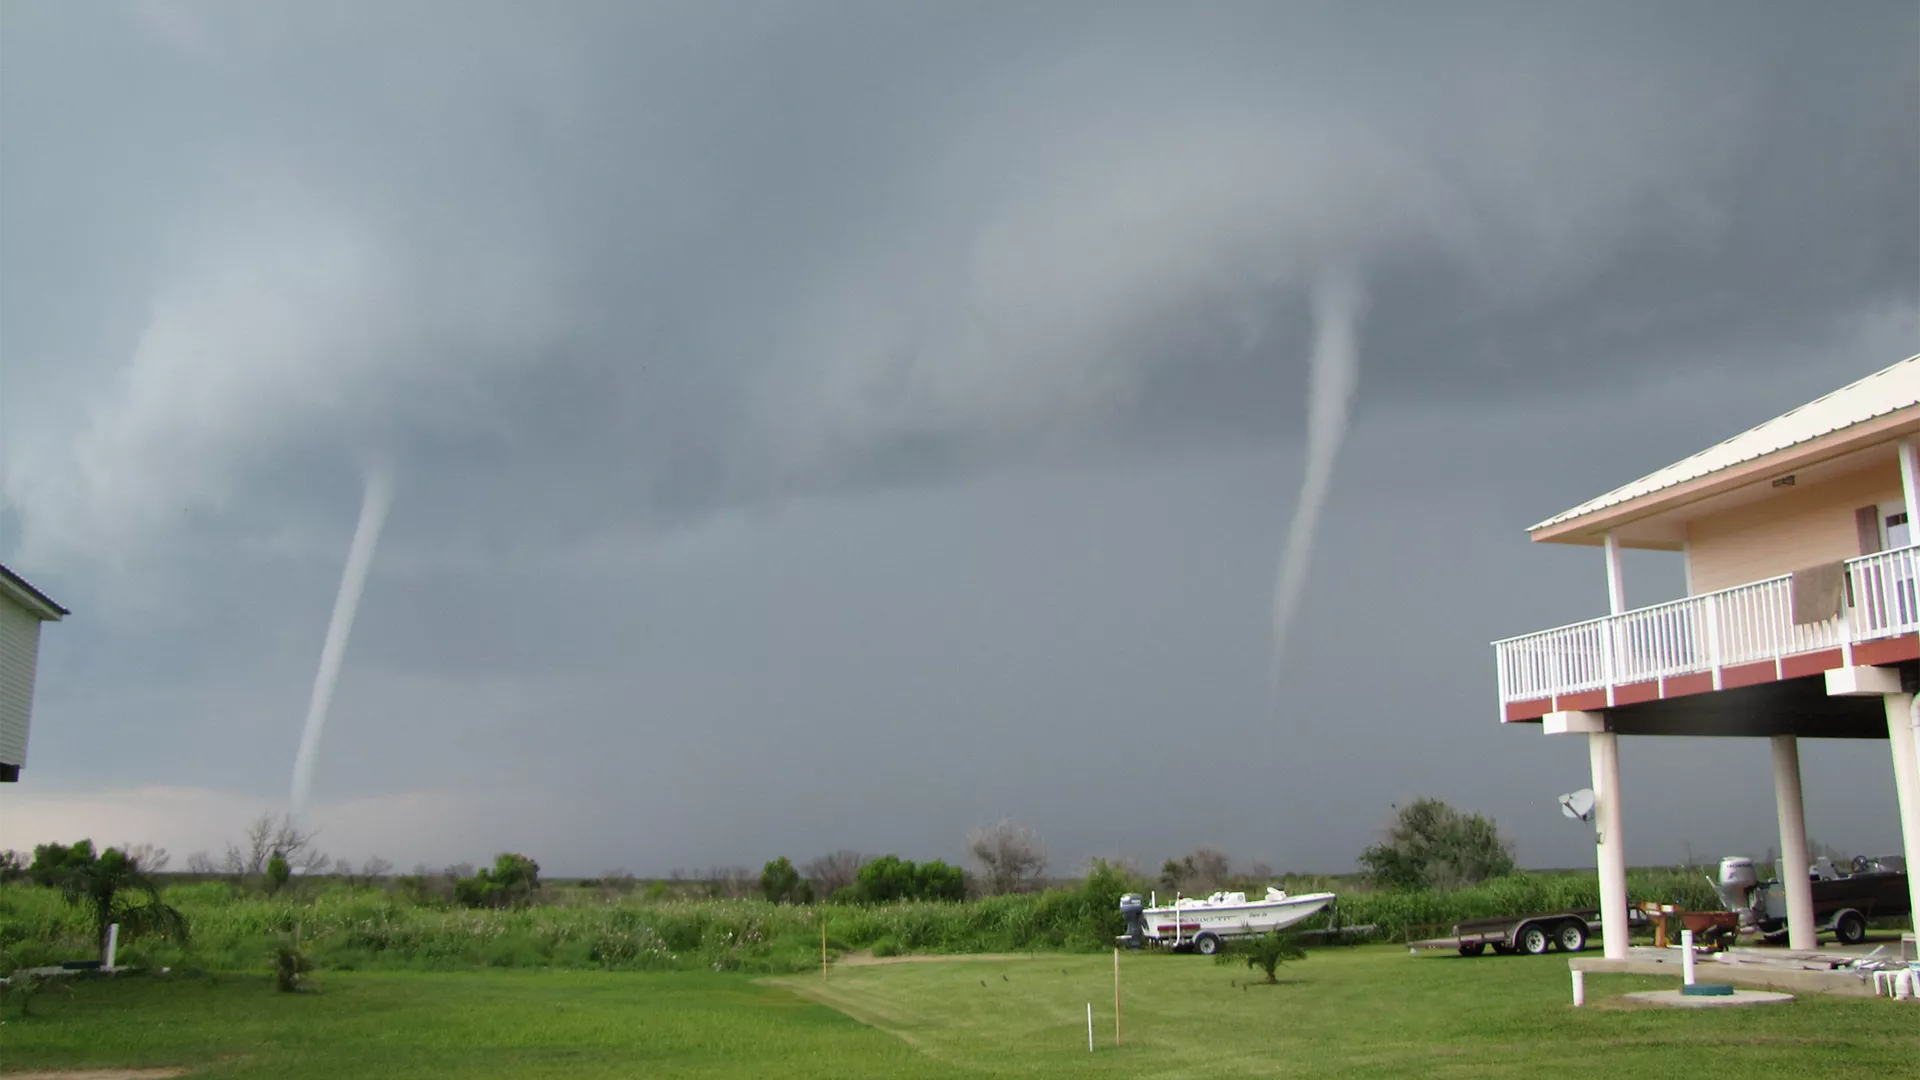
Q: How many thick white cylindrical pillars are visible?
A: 3